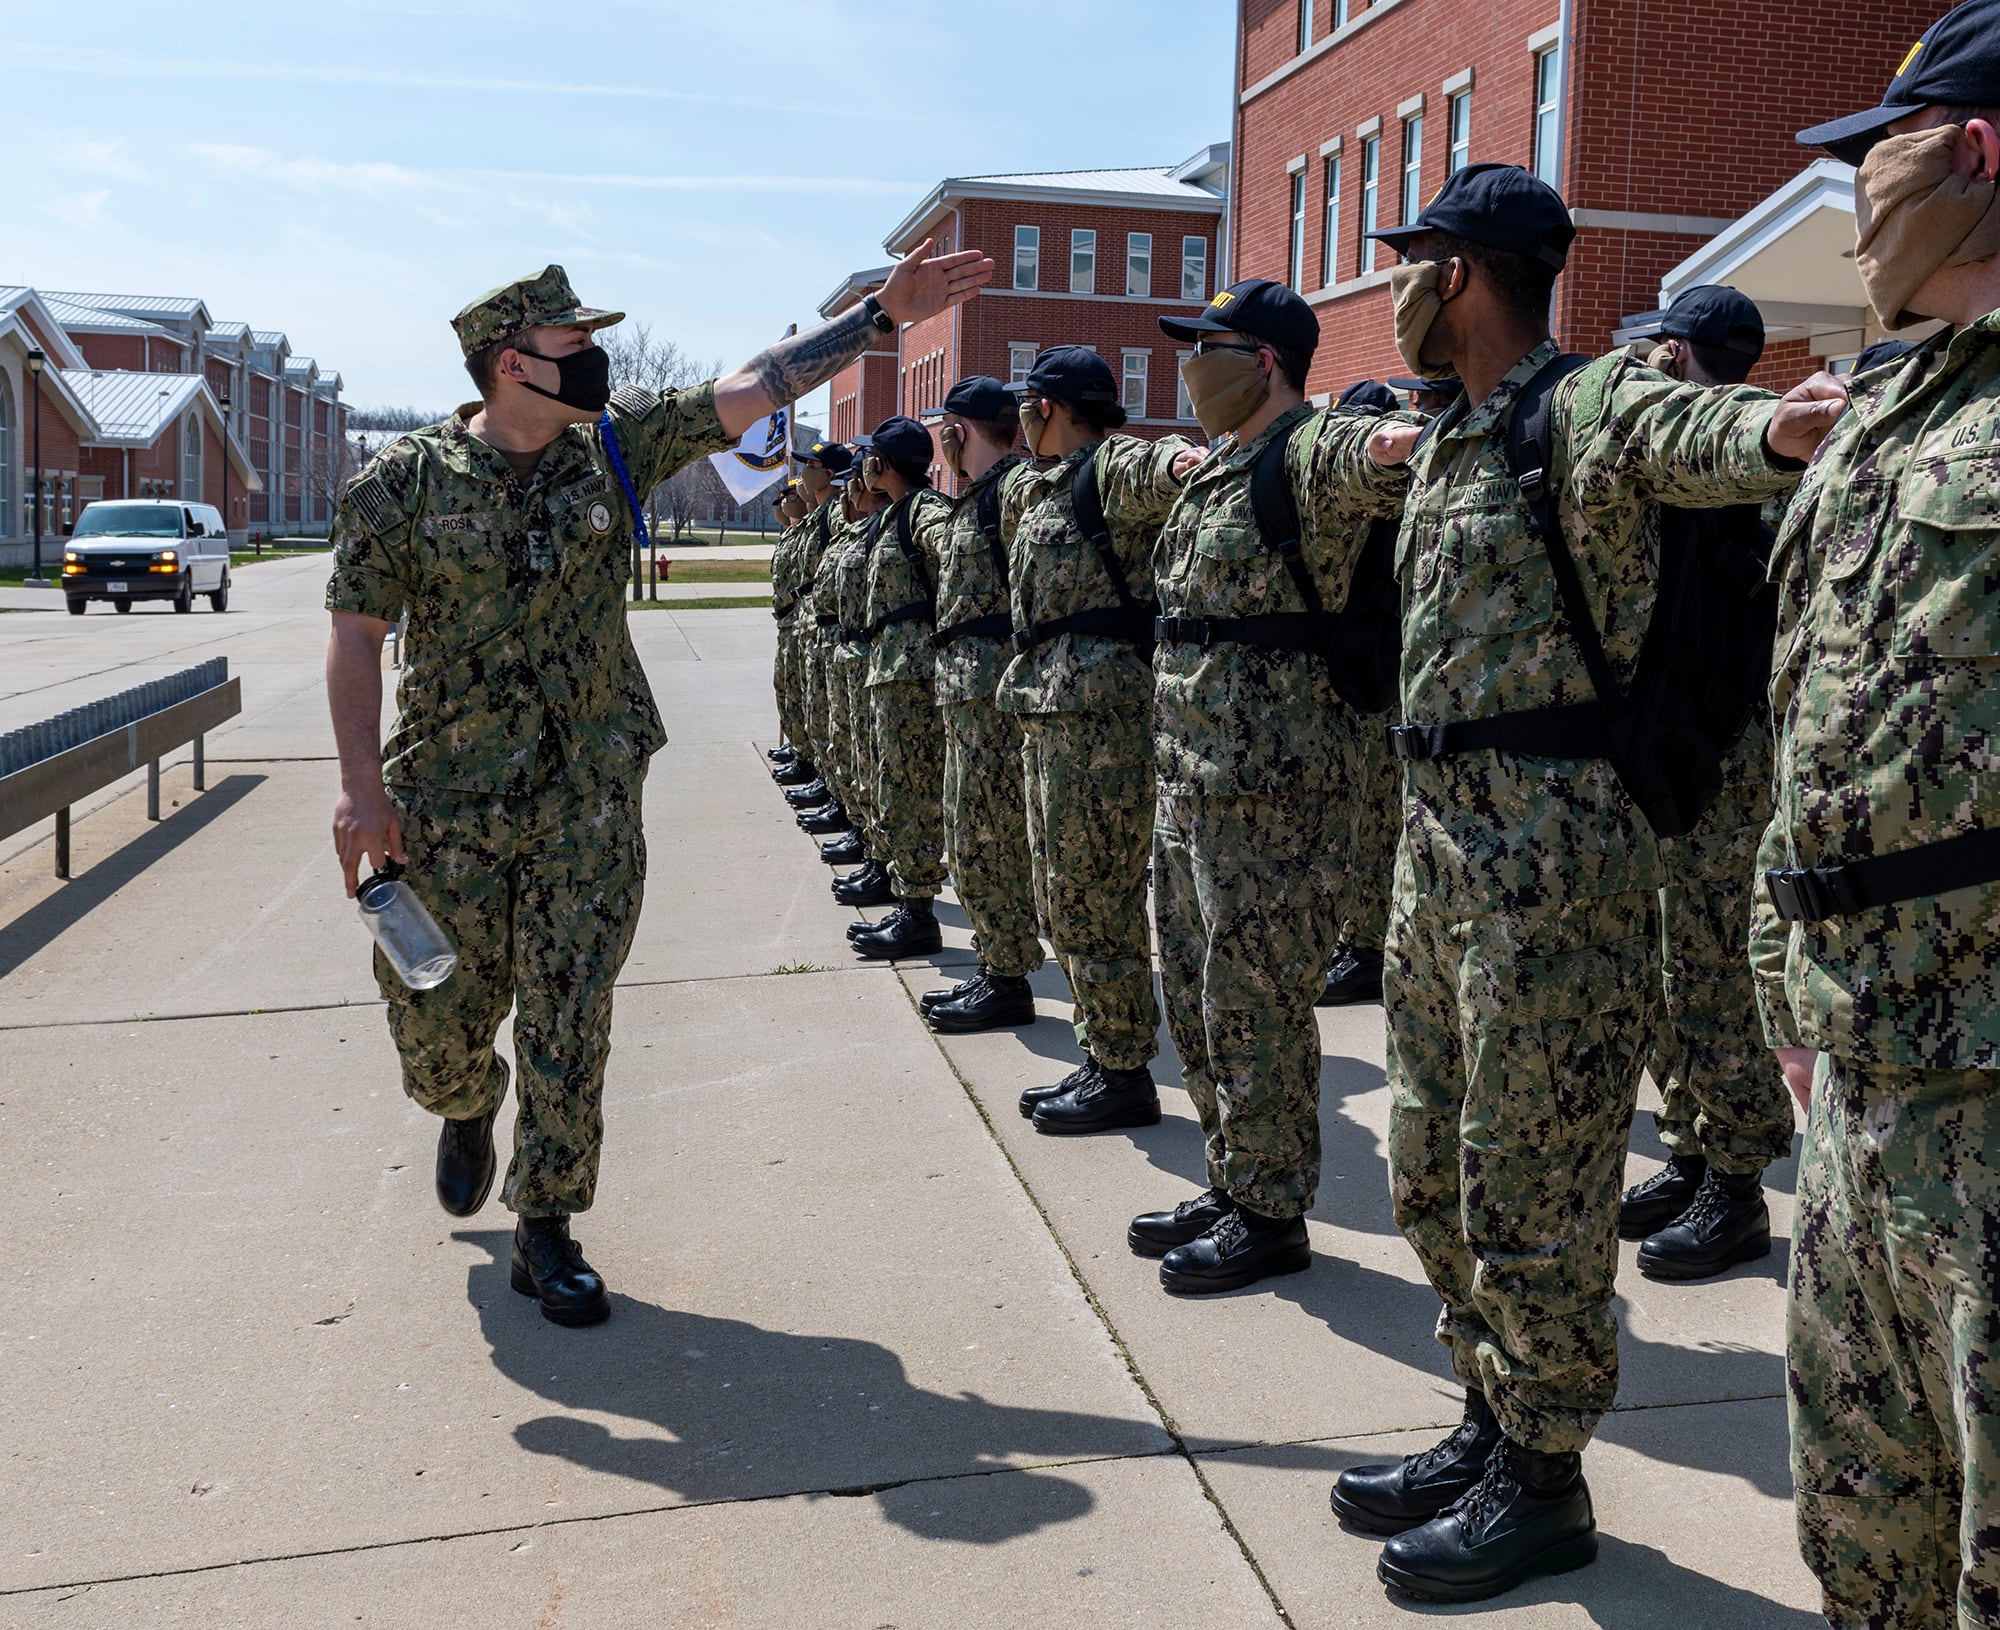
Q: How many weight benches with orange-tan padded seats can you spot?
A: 0